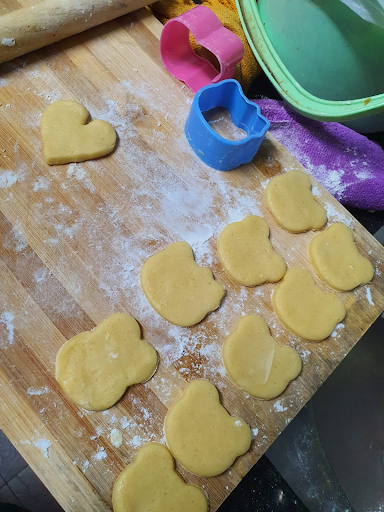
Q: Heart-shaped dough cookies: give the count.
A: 1